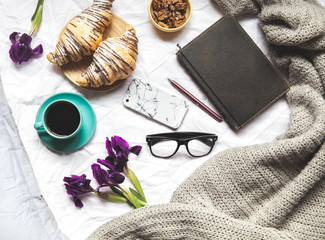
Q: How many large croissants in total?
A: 2